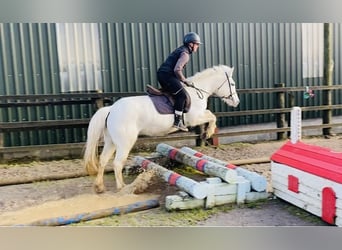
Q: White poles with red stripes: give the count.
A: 3